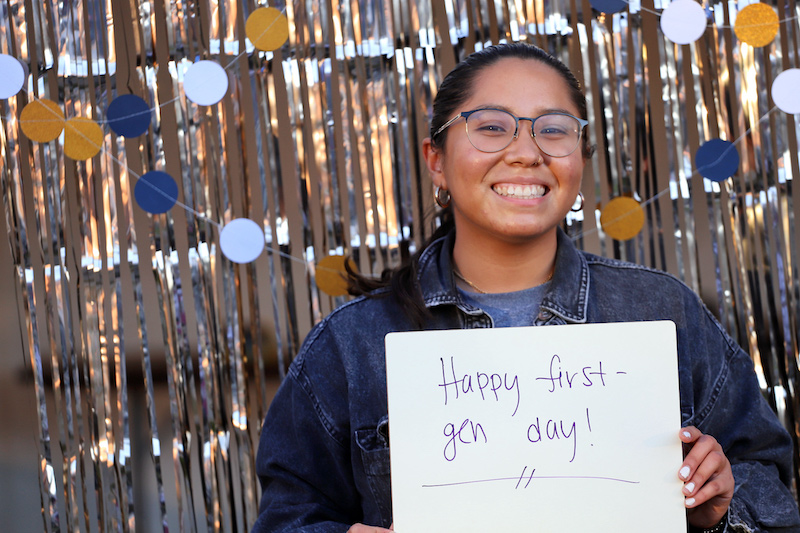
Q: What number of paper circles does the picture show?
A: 15